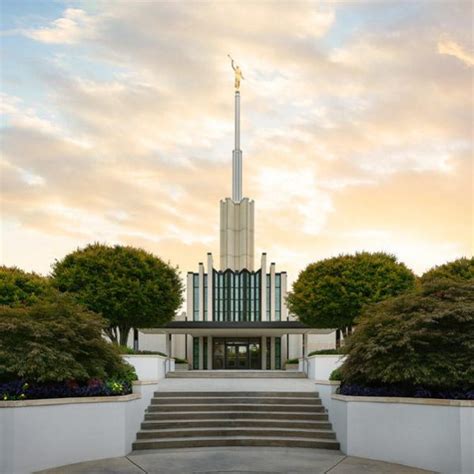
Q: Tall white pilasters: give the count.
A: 6